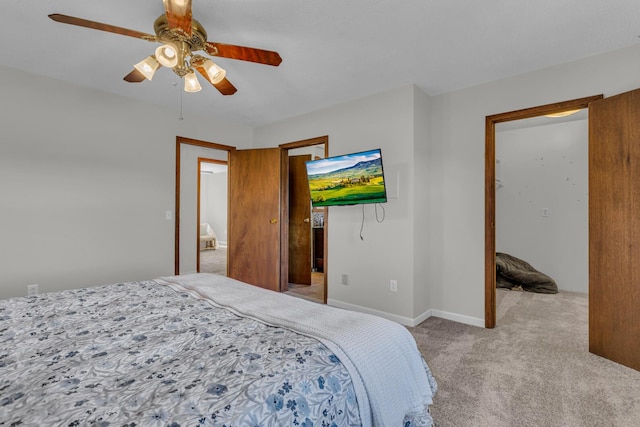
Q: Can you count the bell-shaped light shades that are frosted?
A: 4